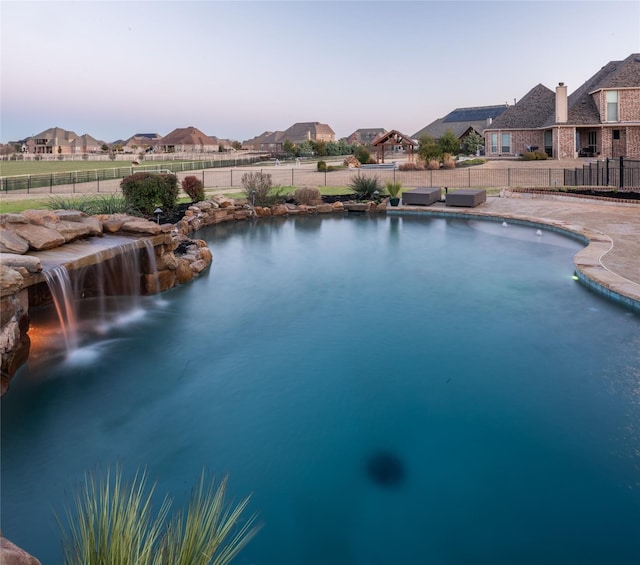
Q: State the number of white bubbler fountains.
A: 2